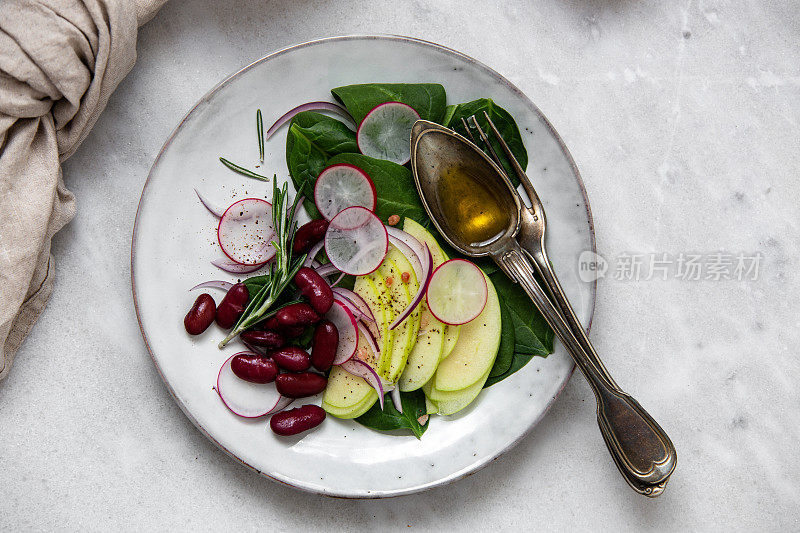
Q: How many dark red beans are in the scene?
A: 12